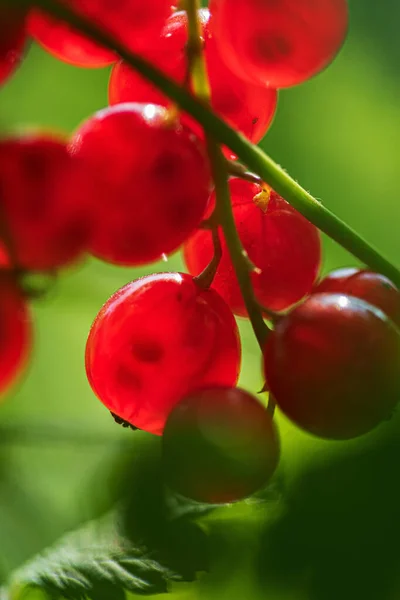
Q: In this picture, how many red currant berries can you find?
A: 12